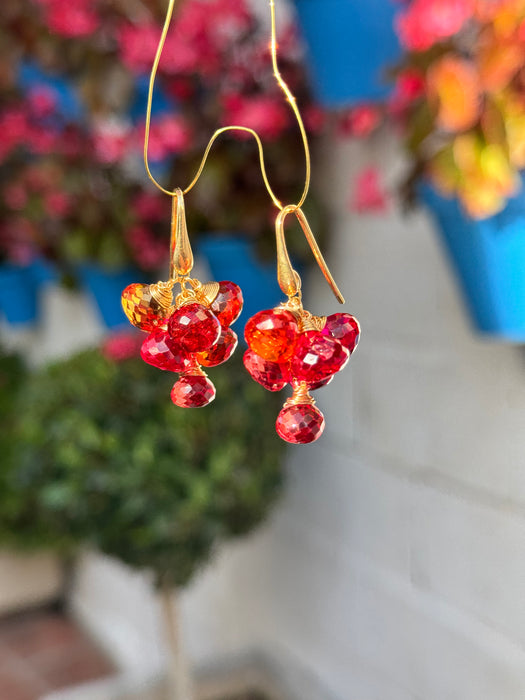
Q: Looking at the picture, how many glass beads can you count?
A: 12